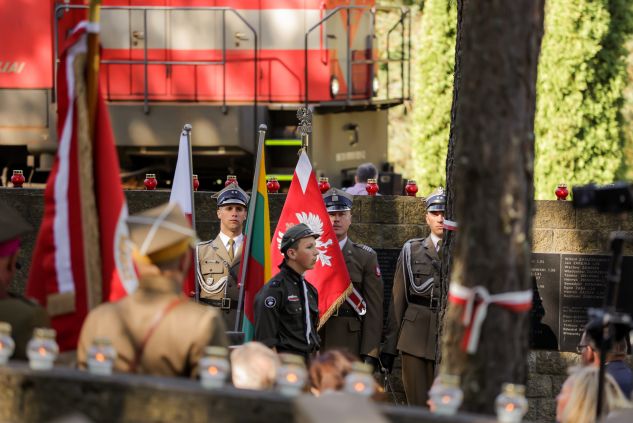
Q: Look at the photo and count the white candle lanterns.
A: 8